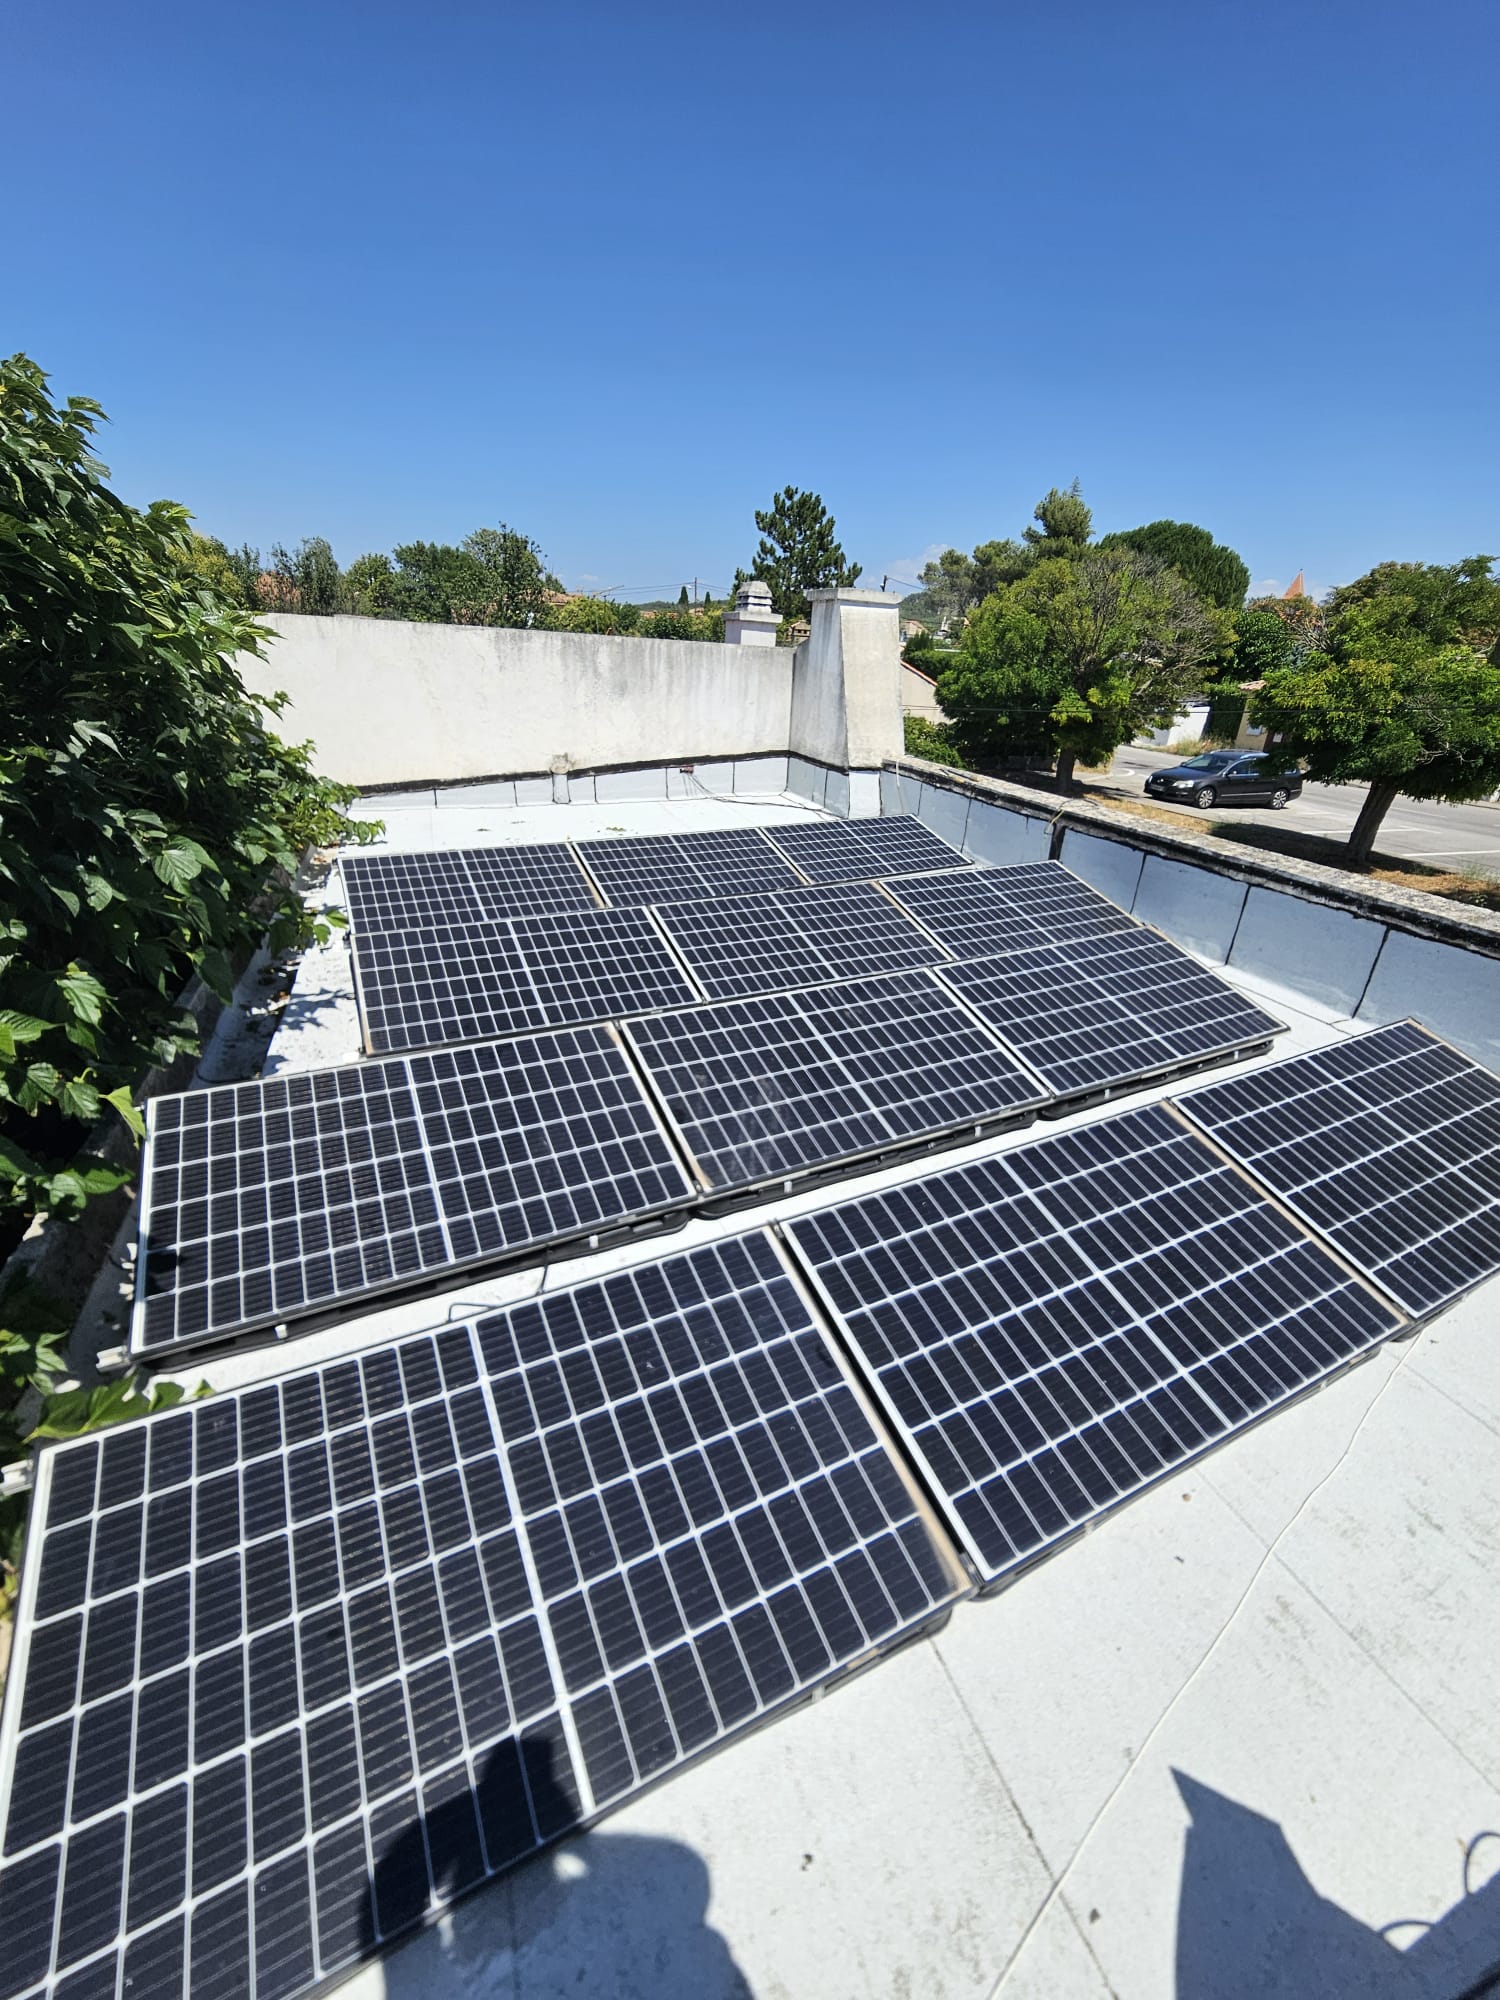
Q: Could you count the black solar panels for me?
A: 12